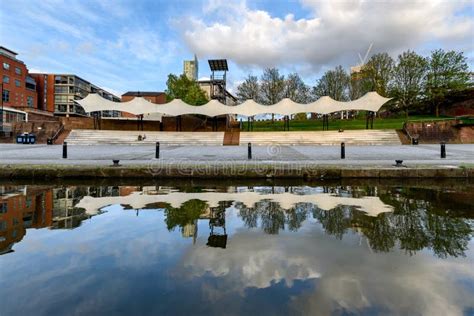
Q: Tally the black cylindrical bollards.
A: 5